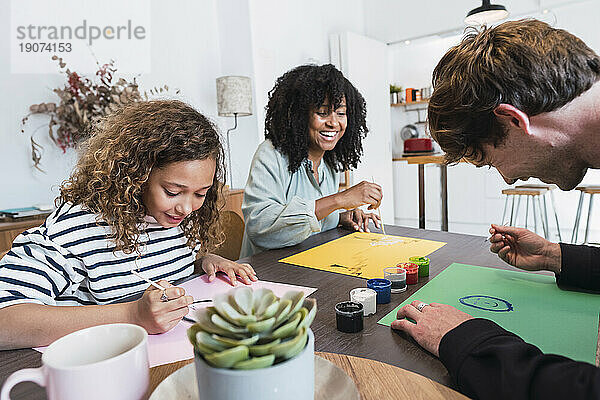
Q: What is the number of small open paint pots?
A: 6